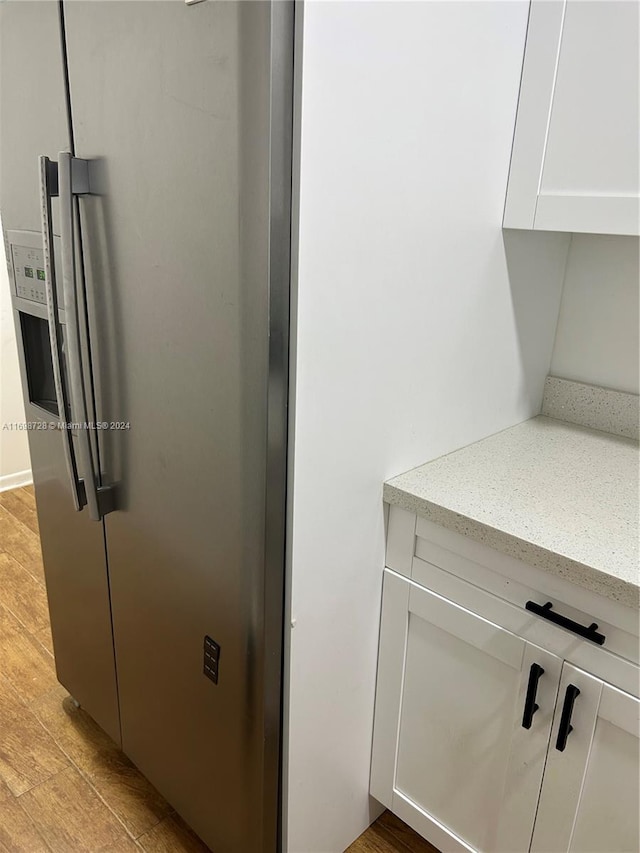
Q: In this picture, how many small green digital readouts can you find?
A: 2